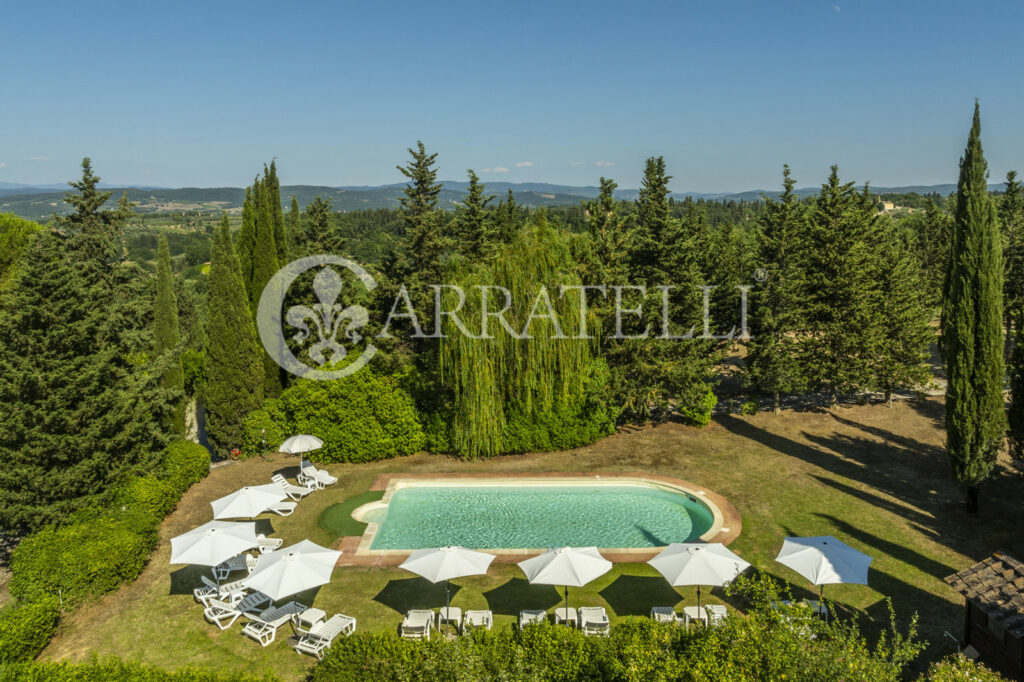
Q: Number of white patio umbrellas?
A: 8